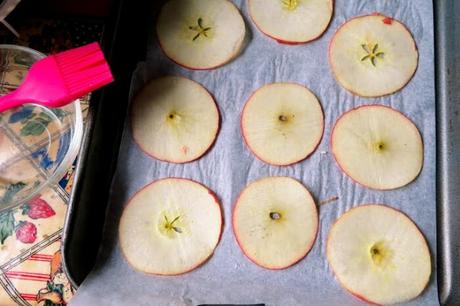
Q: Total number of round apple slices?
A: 9